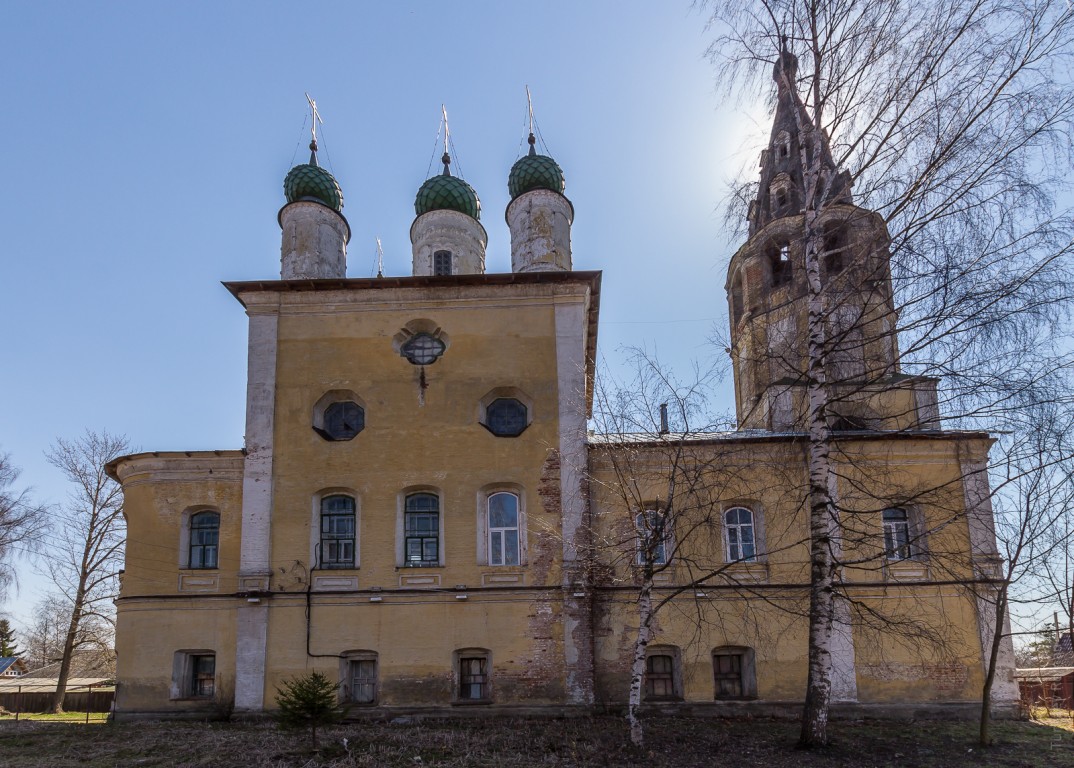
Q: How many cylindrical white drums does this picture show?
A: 3